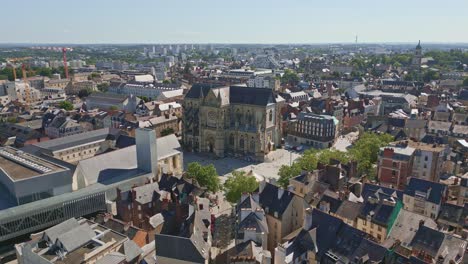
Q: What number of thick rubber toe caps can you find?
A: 0